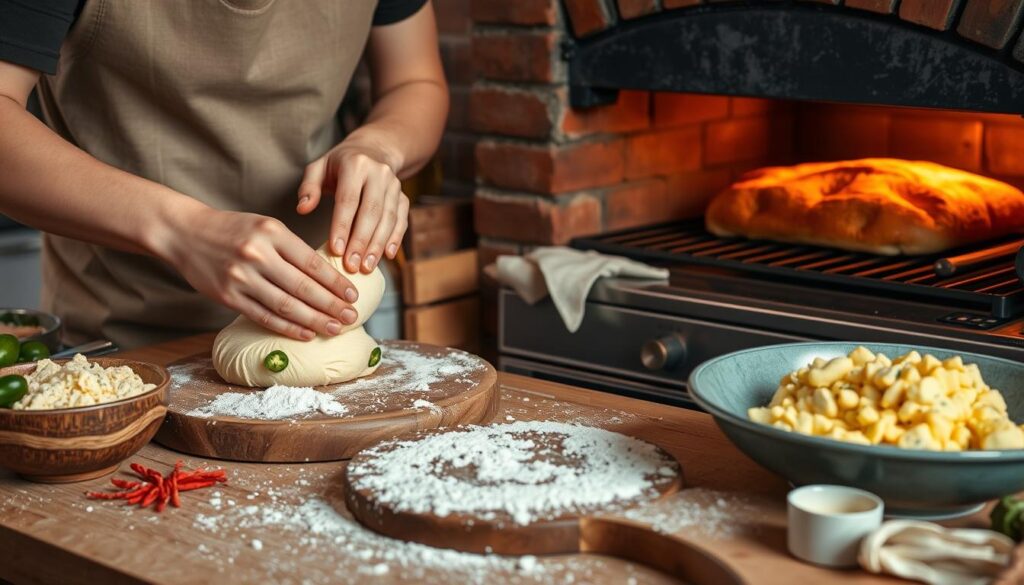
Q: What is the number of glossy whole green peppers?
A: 3